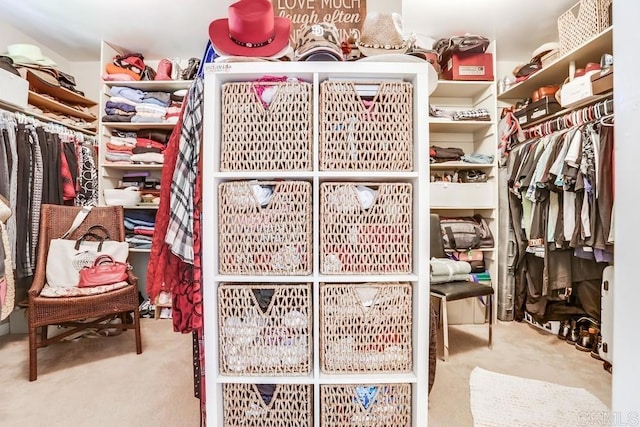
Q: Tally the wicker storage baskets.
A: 9